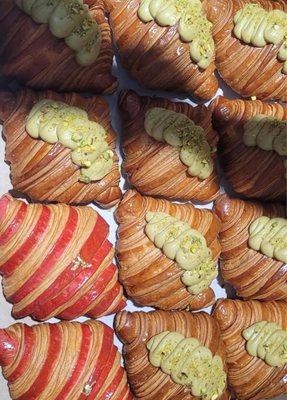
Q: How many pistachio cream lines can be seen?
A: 10